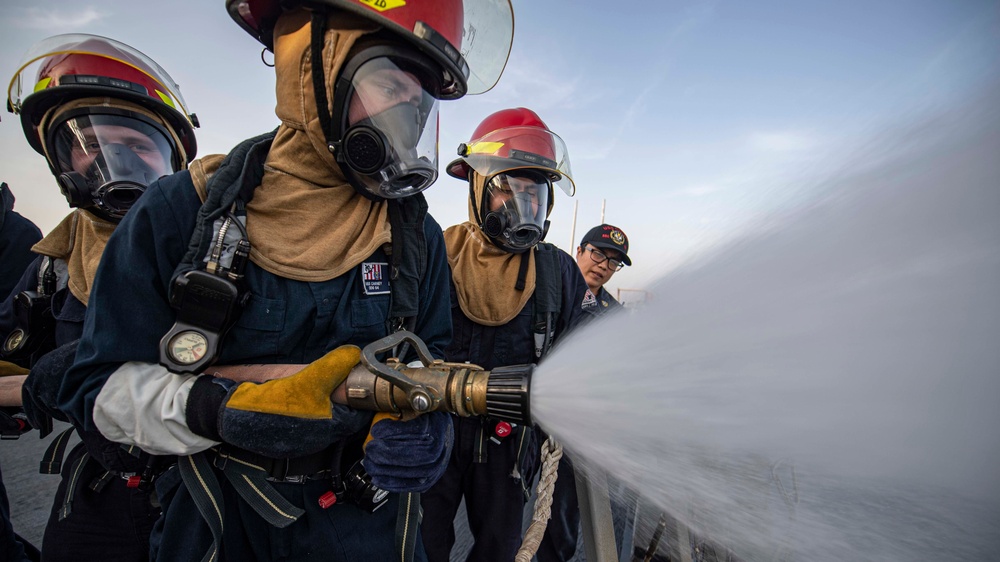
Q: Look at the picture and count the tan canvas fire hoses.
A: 1